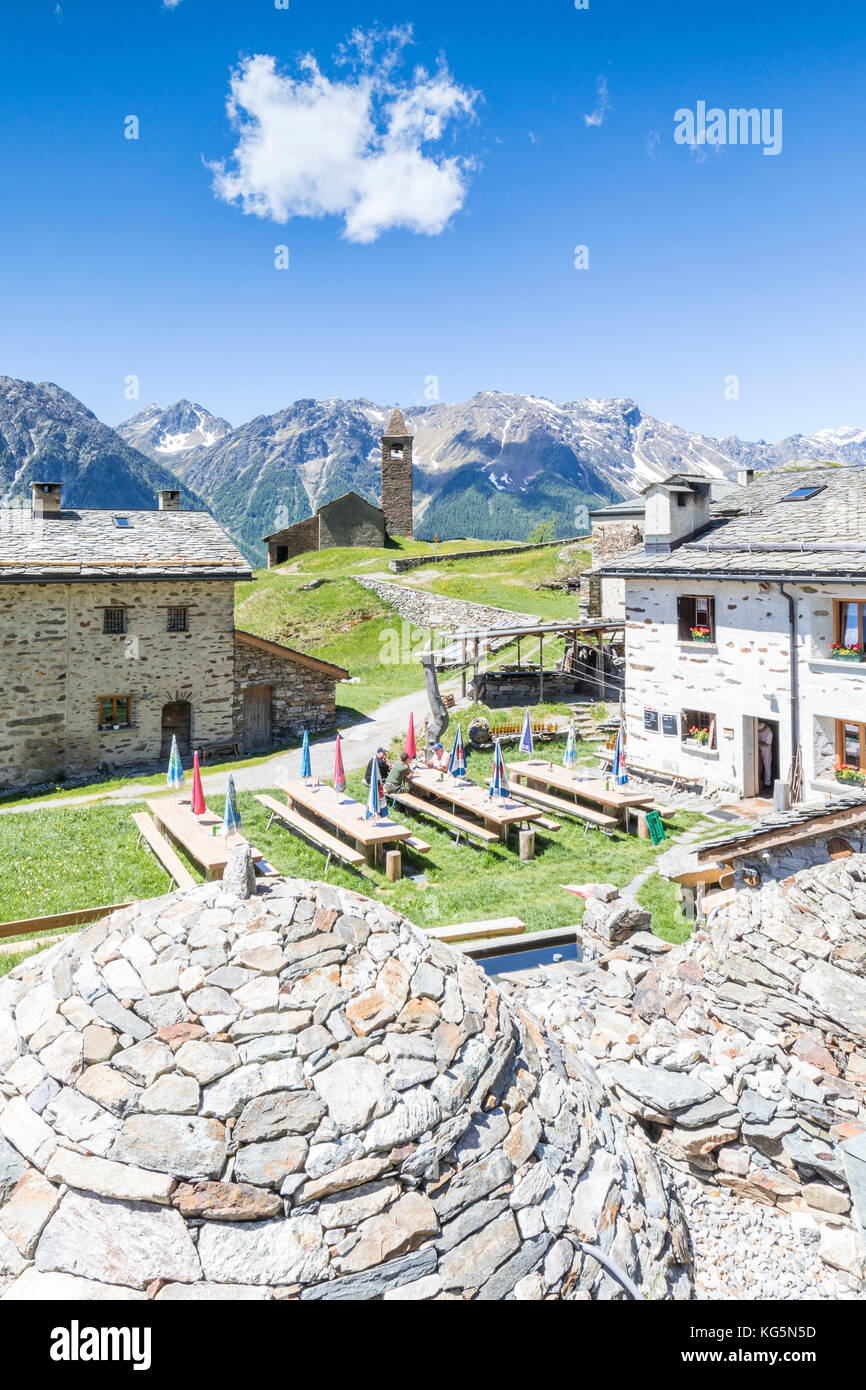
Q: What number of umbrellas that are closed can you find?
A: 12